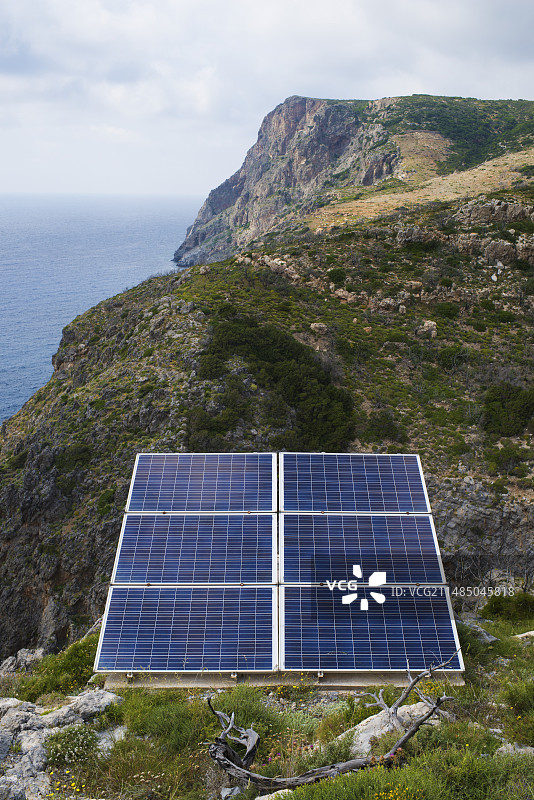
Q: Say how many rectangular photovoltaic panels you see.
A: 6